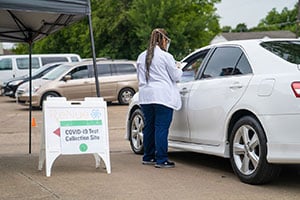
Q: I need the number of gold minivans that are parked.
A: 1